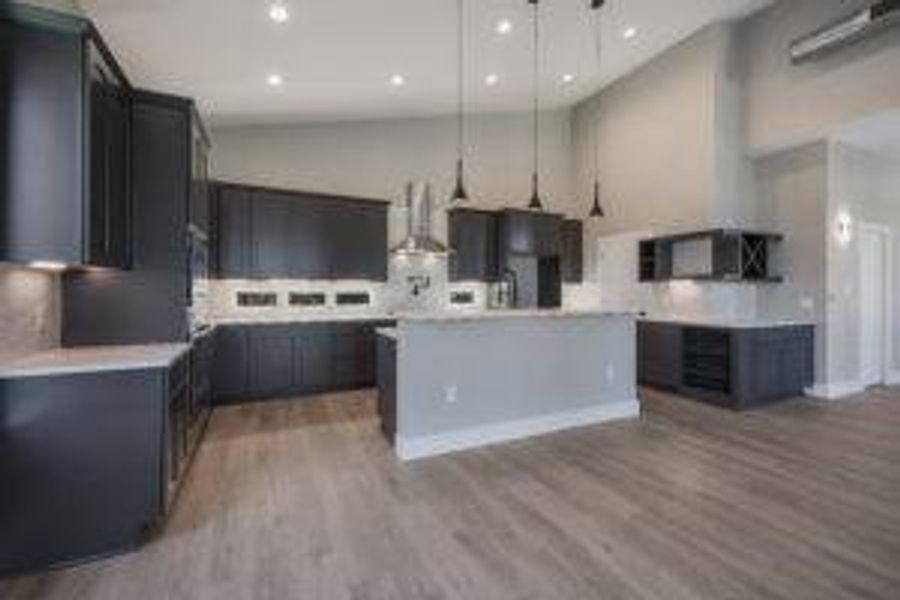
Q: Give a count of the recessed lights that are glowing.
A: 7